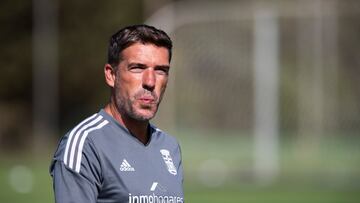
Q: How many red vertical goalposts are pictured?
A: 0